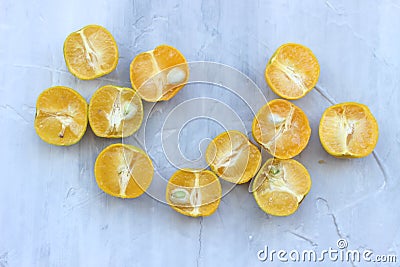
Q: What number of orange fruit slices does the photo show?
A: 11